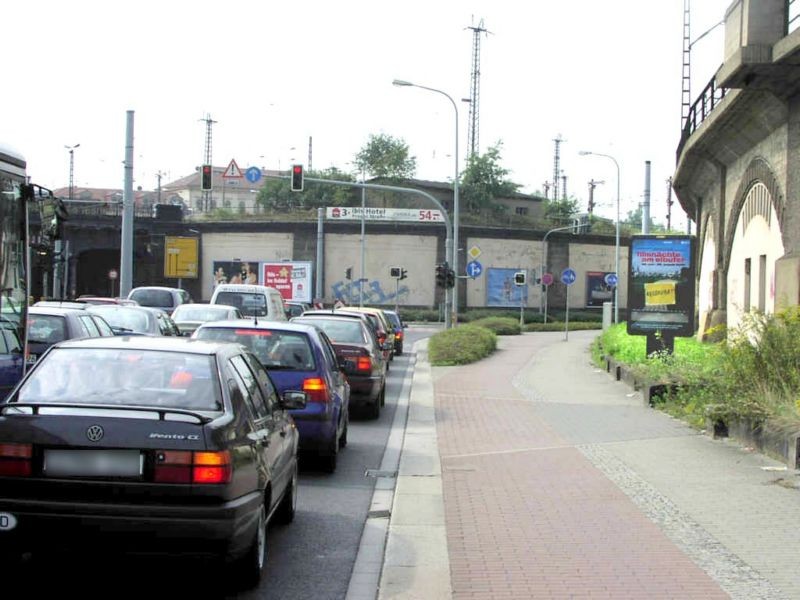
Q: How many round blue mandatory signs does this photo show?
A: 4